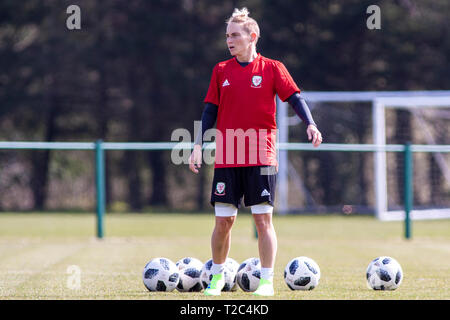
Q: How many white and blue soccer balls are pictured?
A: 6